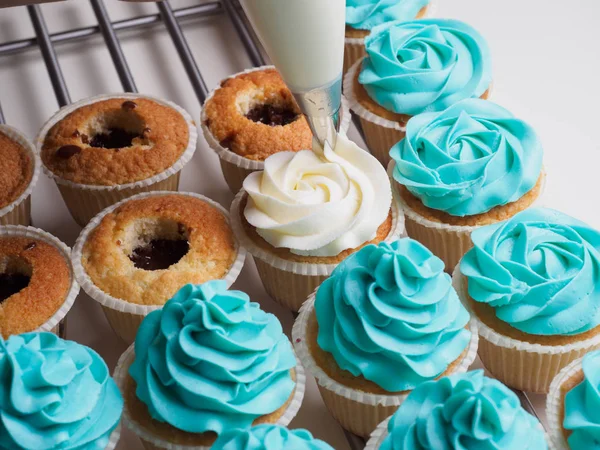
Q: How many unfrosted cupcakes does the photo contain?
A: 5